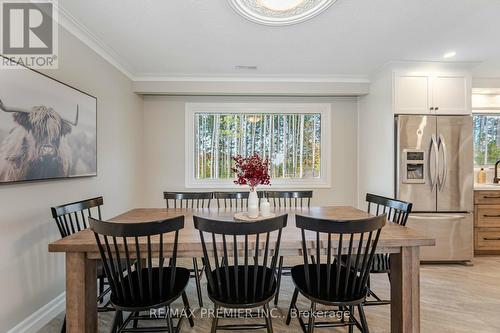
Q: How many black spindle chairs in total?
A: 8